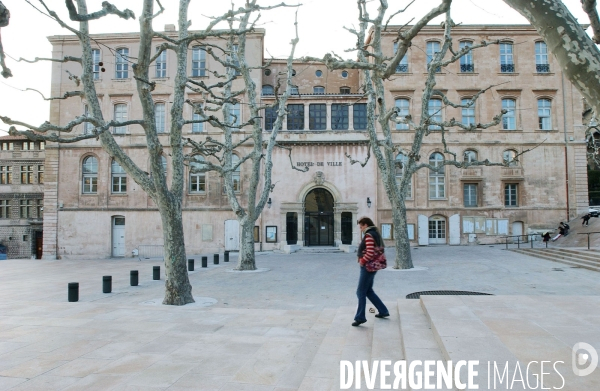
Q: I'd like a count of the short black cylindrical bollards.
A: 8